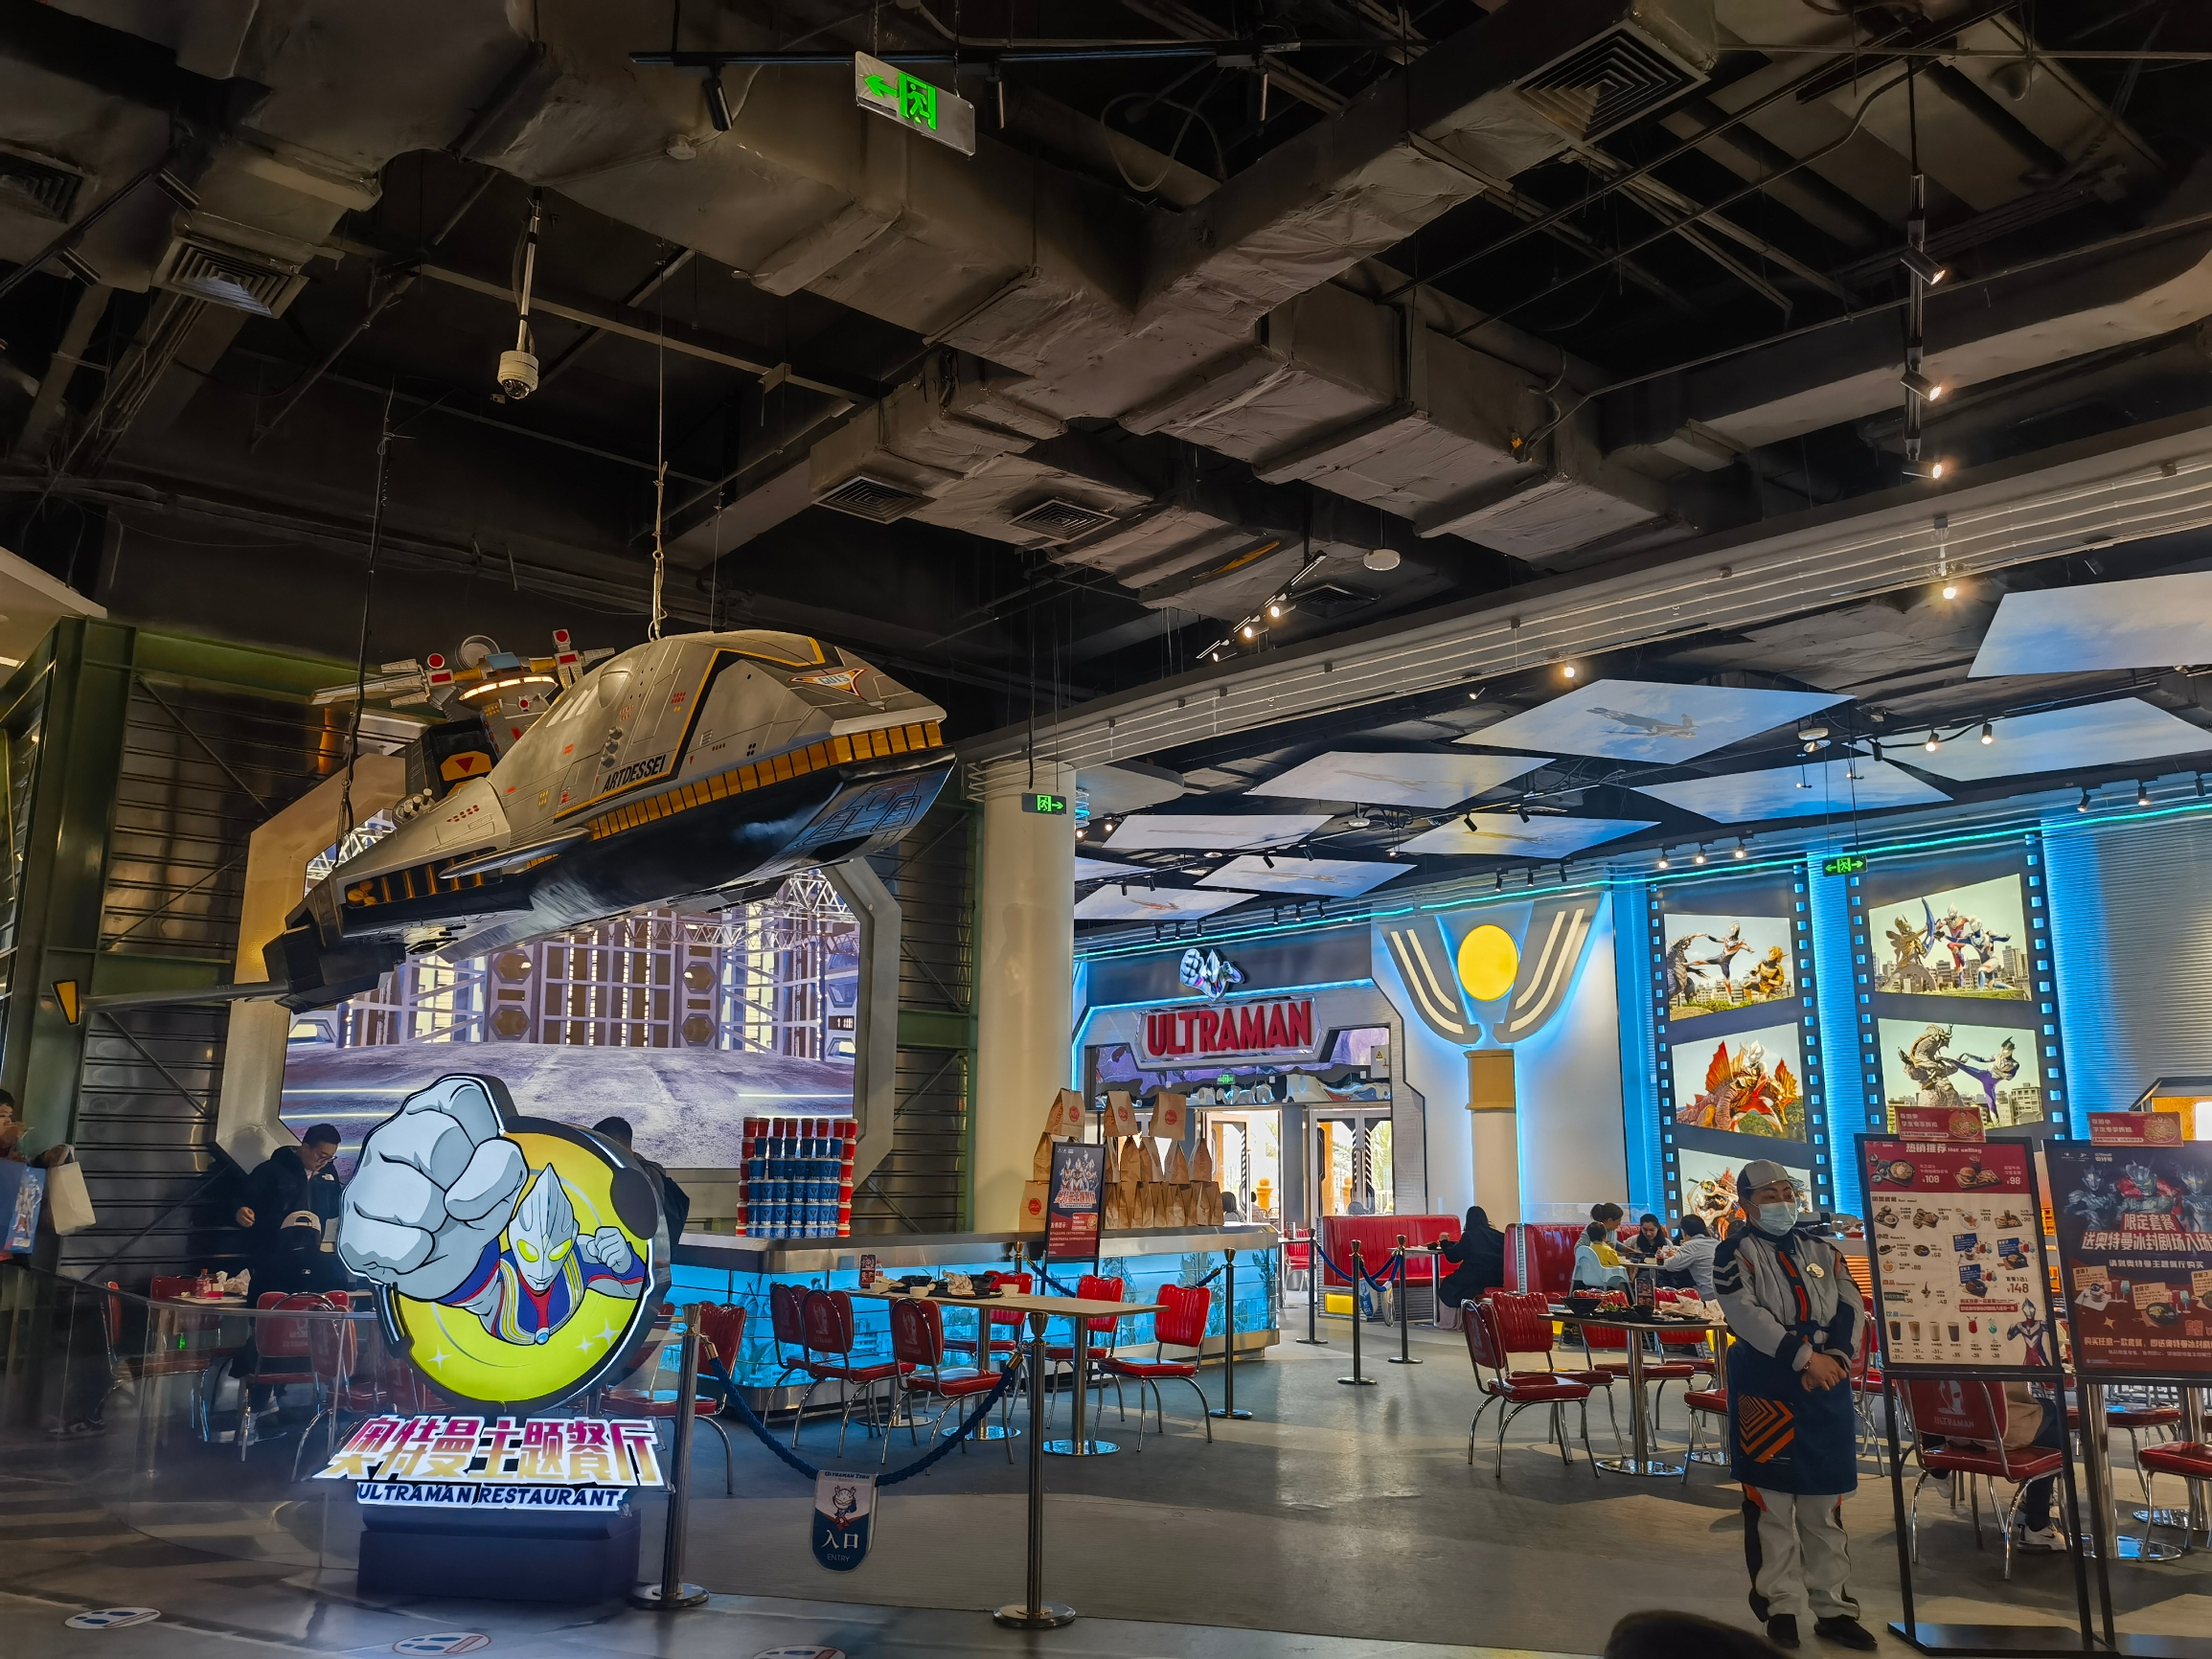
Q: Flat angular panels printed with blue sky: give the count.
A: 10